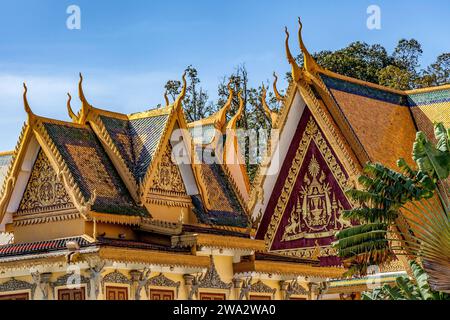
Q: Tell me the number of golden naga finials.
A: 11